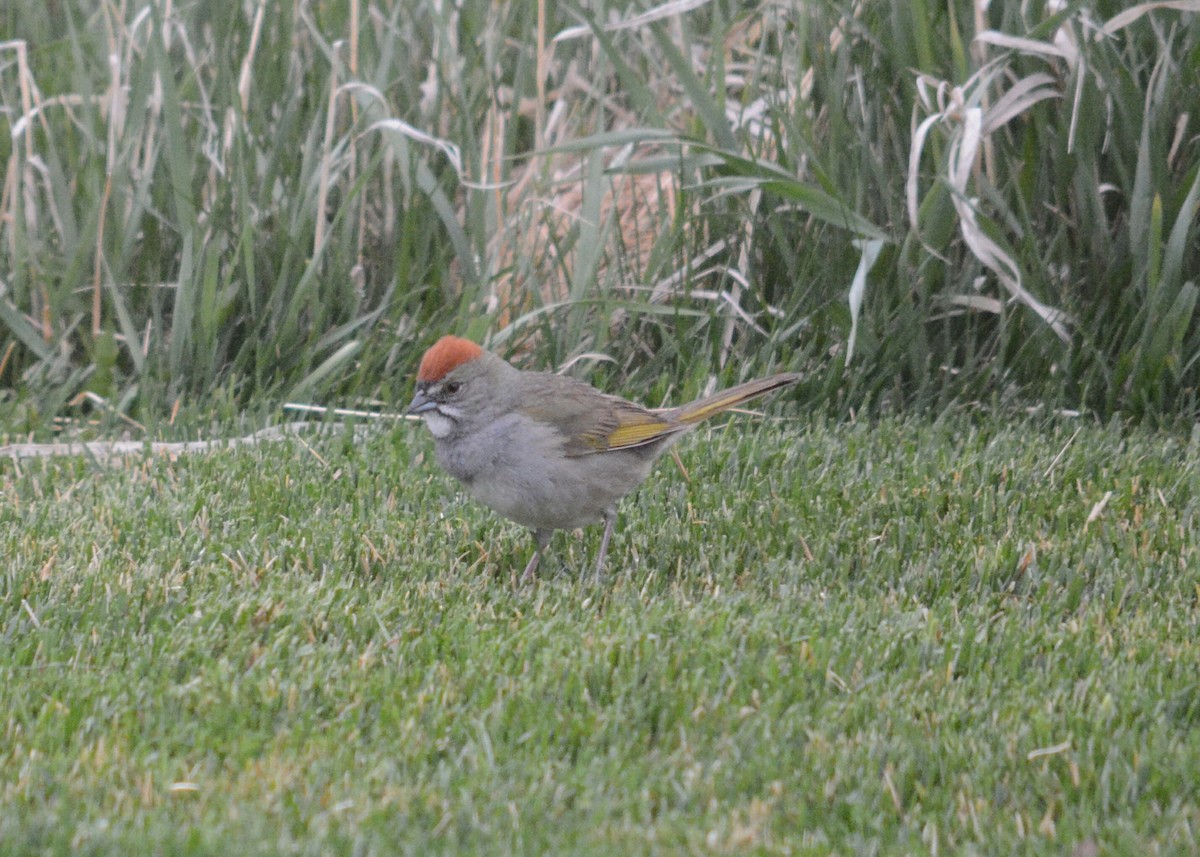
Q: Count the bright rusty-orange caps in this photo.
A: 1